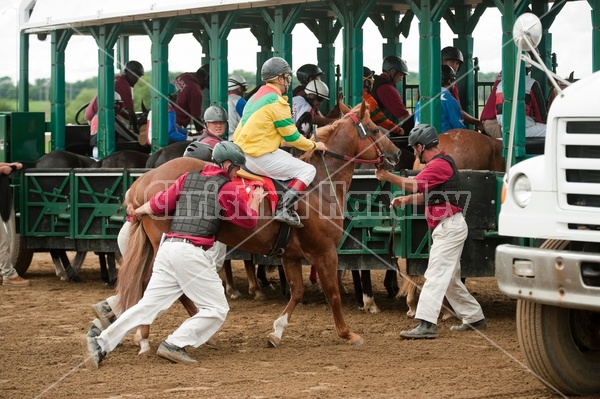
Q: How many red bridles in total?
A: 1